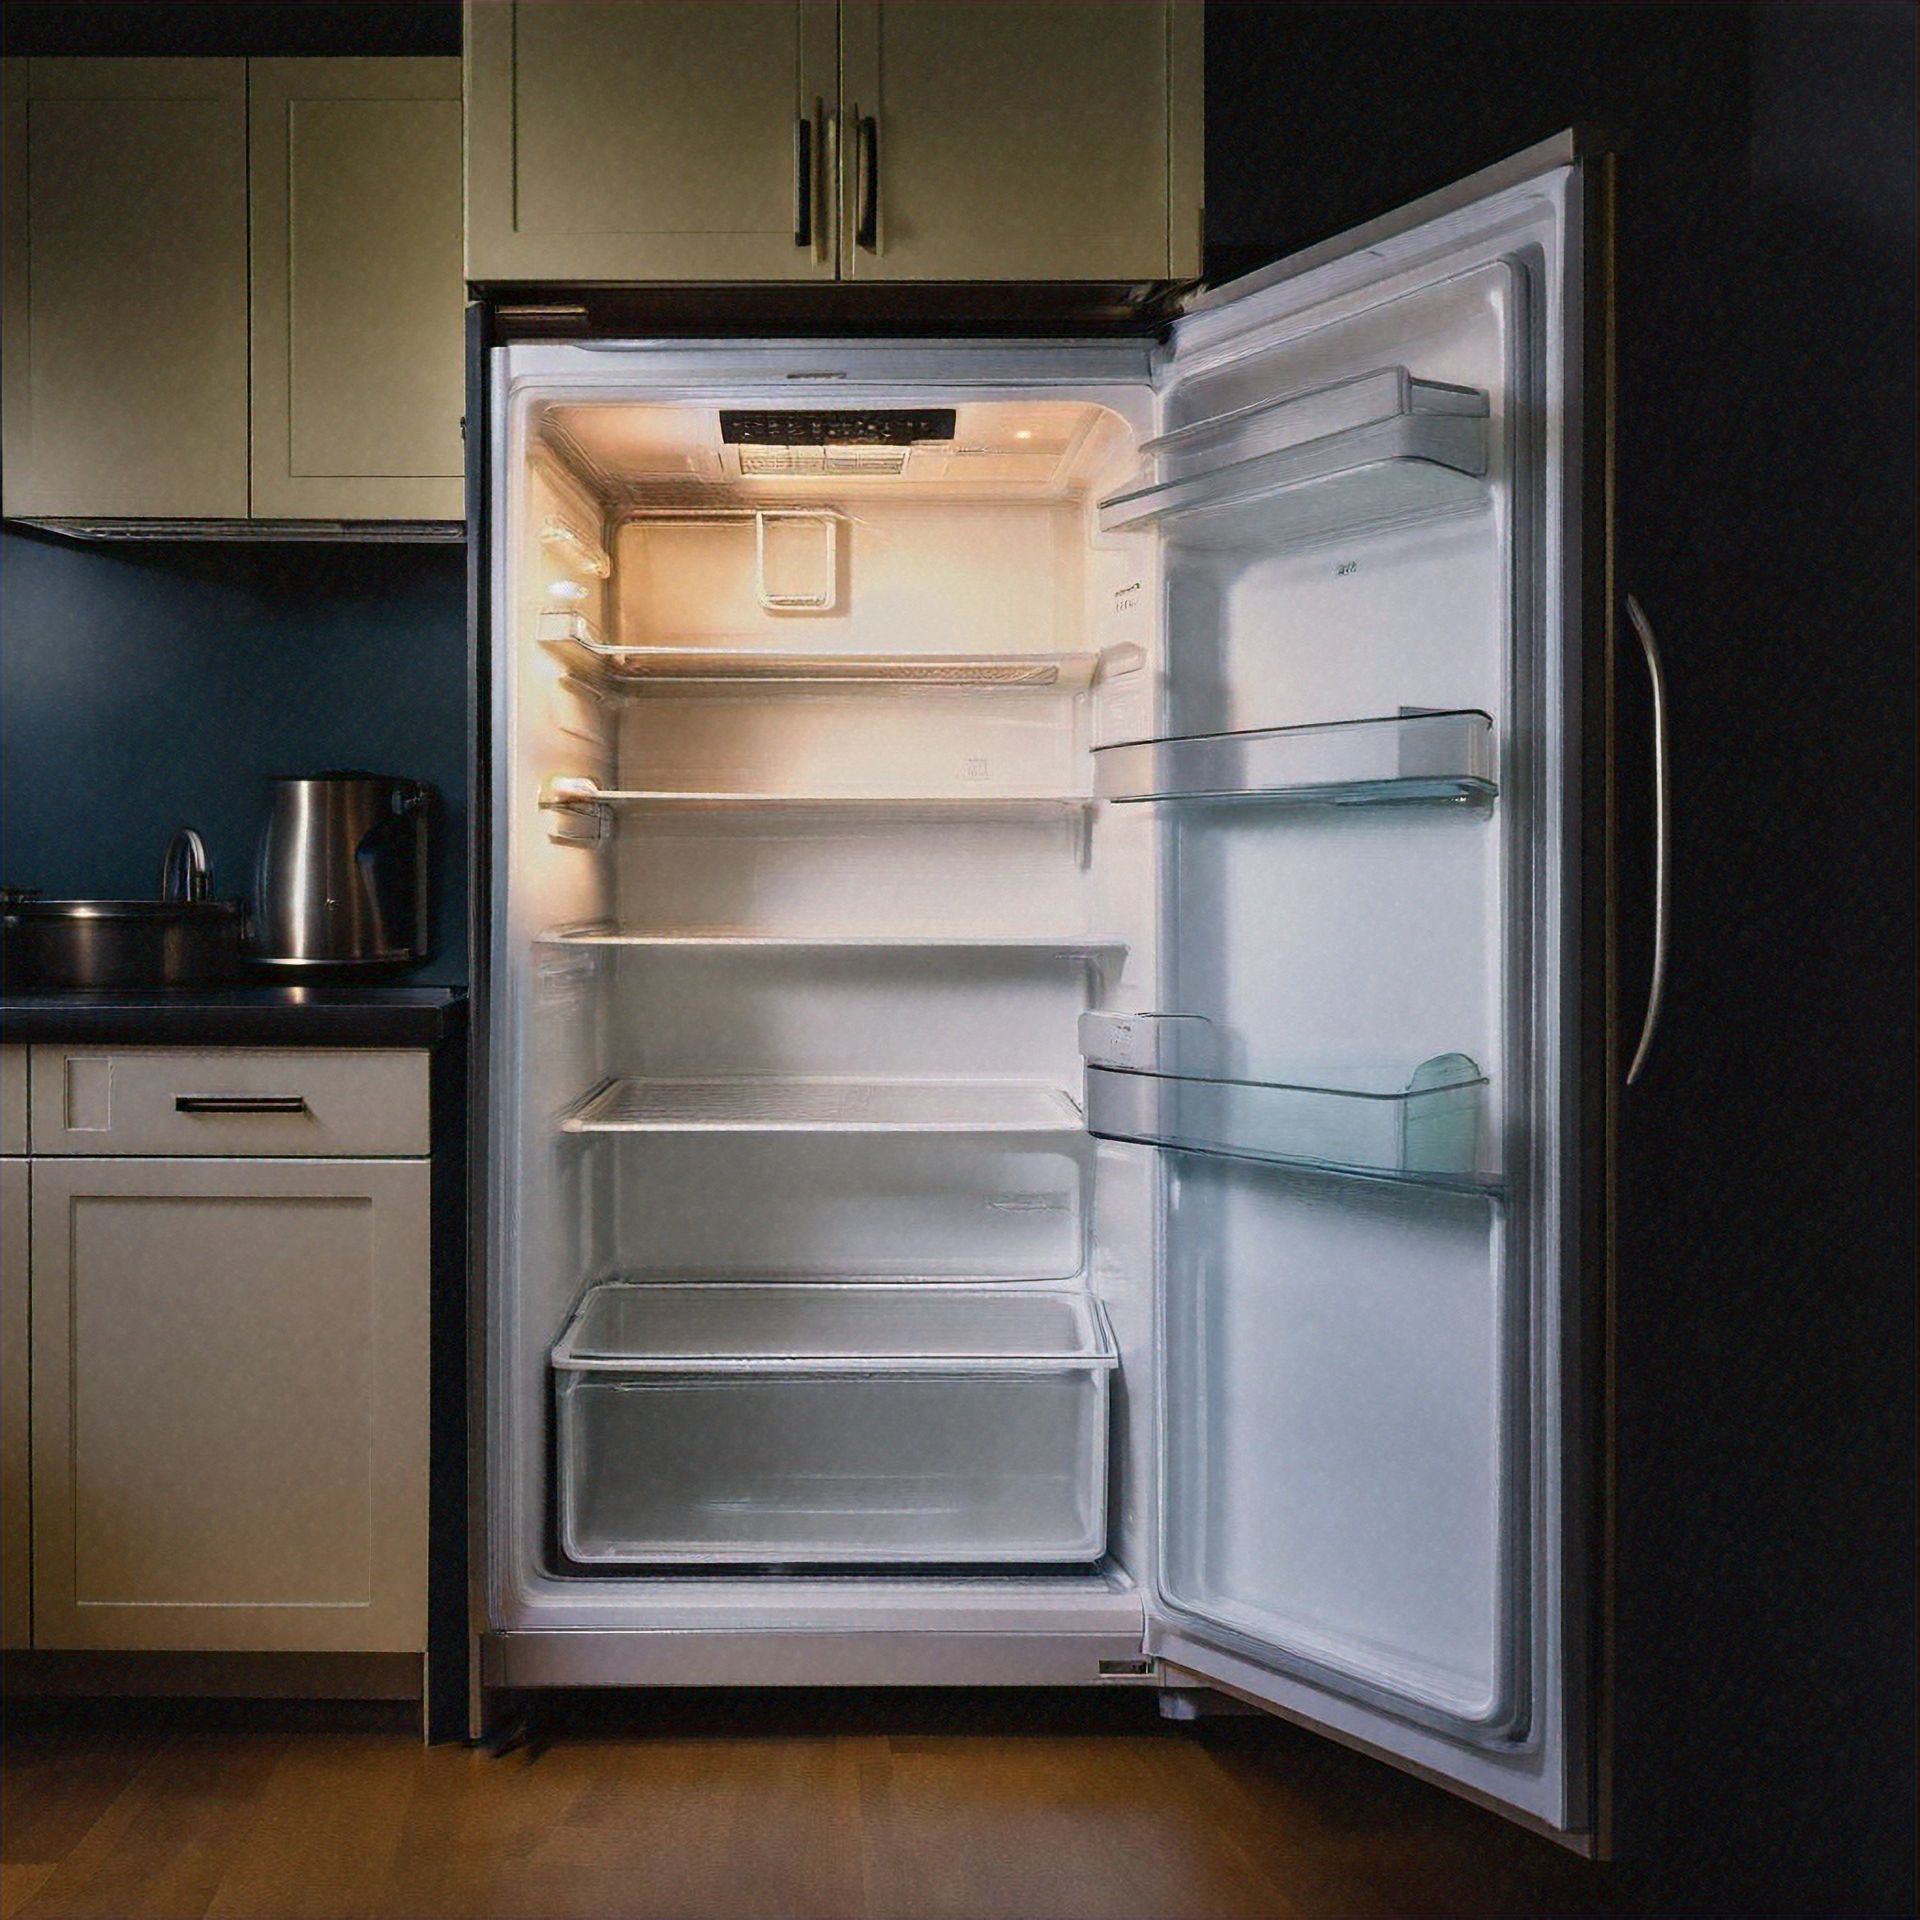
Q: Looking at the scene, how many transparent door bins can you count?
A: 3